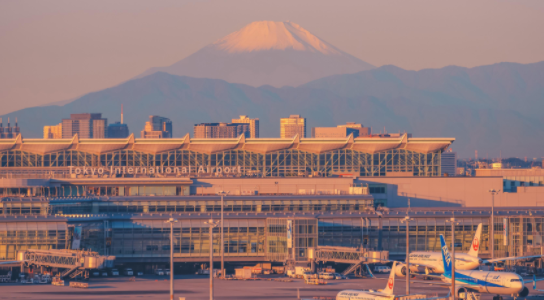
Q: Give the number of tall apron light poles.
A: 6